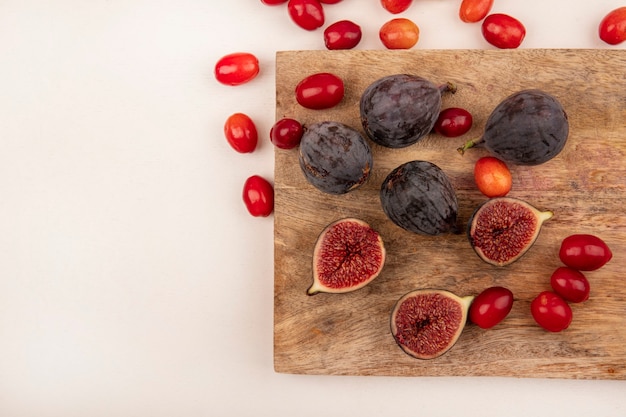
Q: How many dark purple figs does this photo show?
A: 4